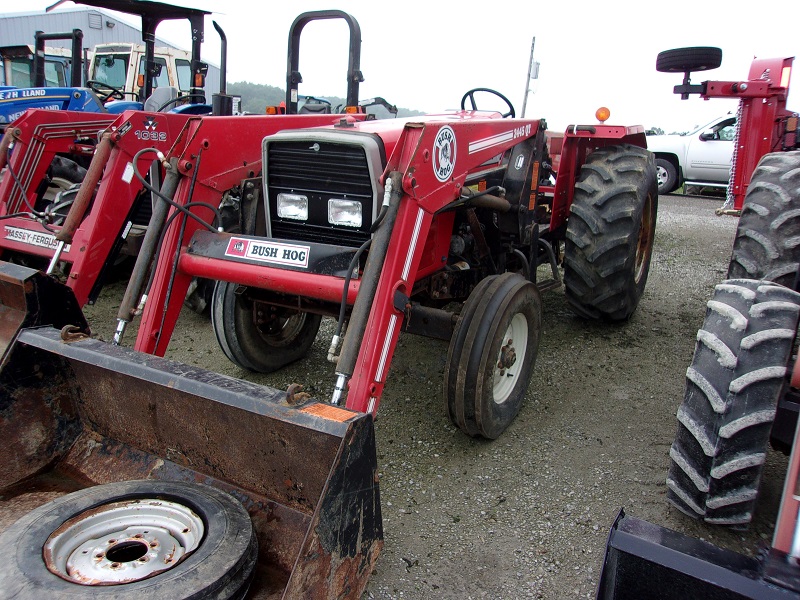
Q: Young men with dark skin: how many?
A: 0